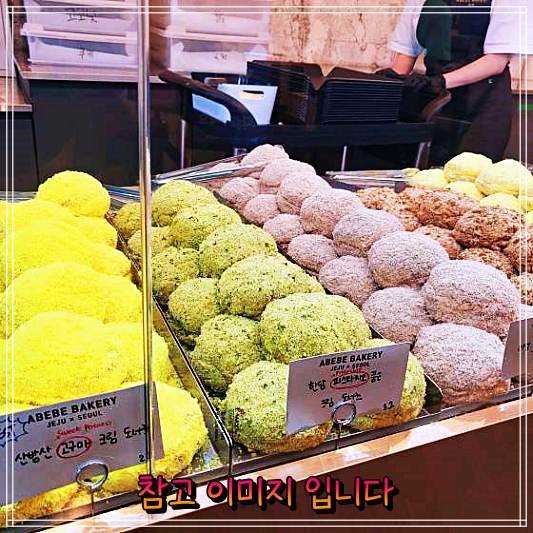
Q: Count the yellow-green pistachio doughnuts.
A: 12